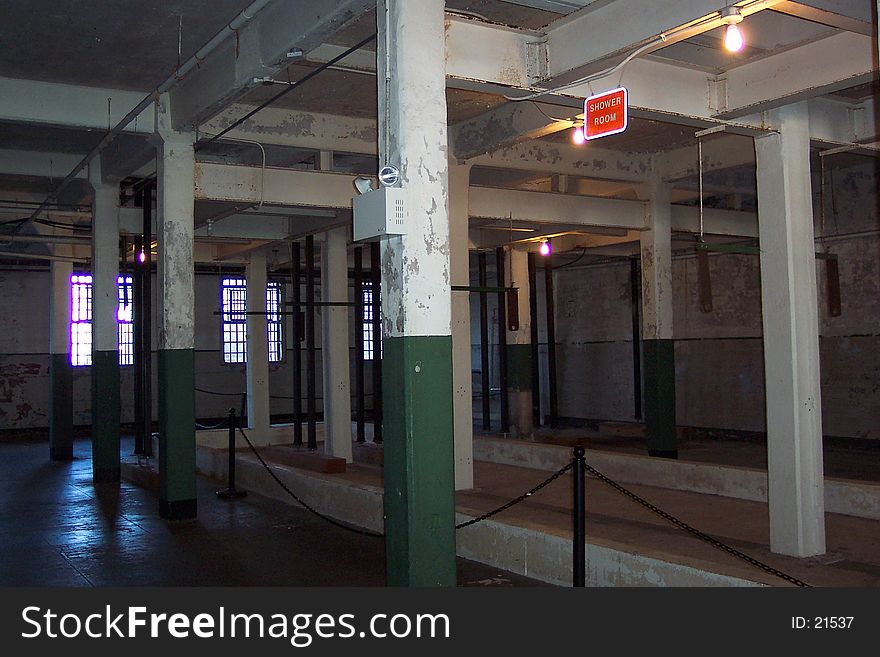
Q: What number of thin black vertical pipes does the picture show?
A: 11